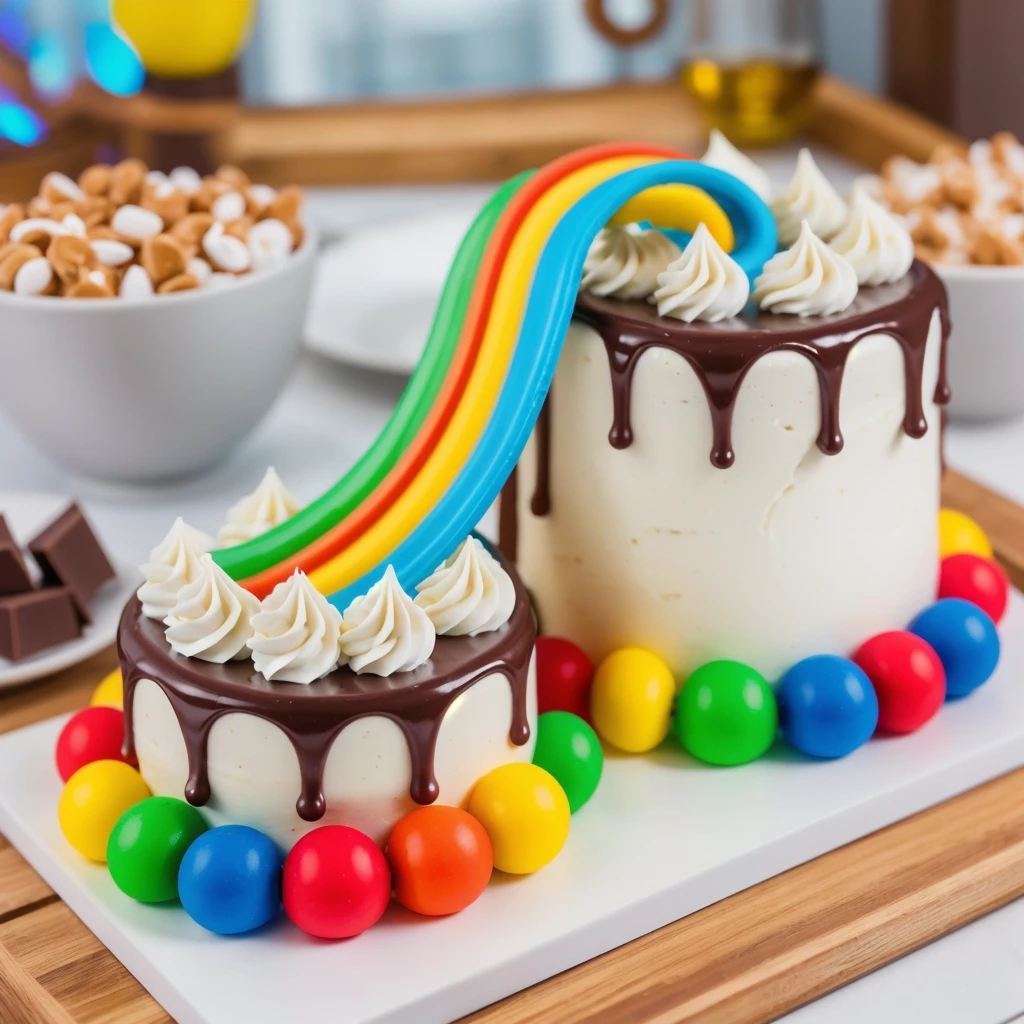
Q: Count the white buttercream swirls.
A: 12